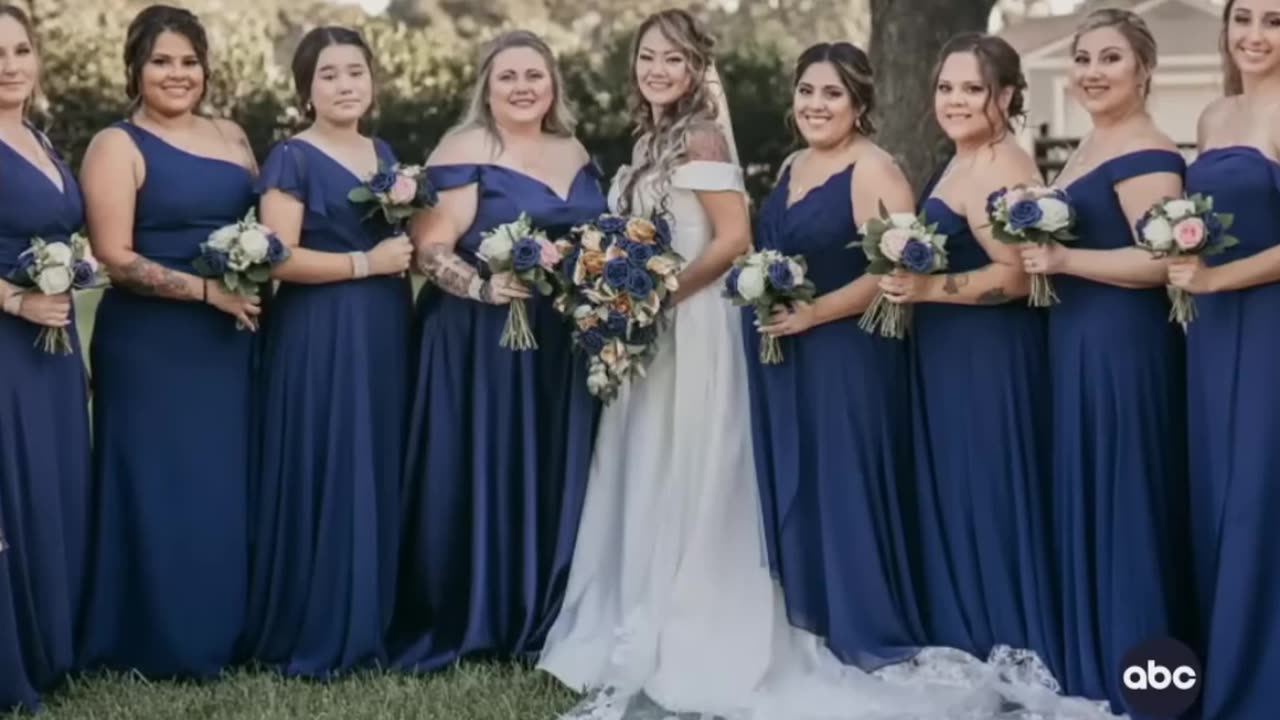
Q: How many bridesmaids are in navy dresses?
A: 8